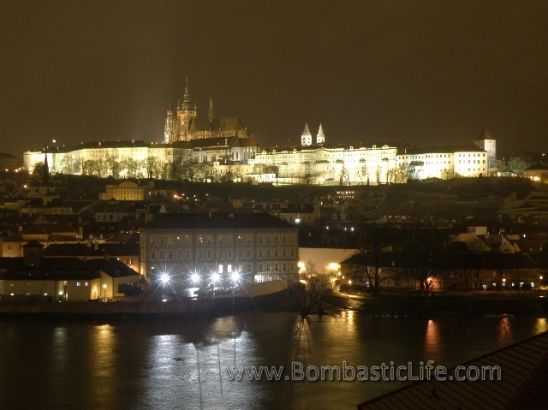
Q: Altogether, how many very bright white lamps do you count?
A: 4